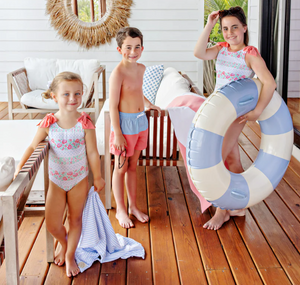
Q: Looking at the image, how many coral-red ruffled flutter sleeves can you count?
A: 4